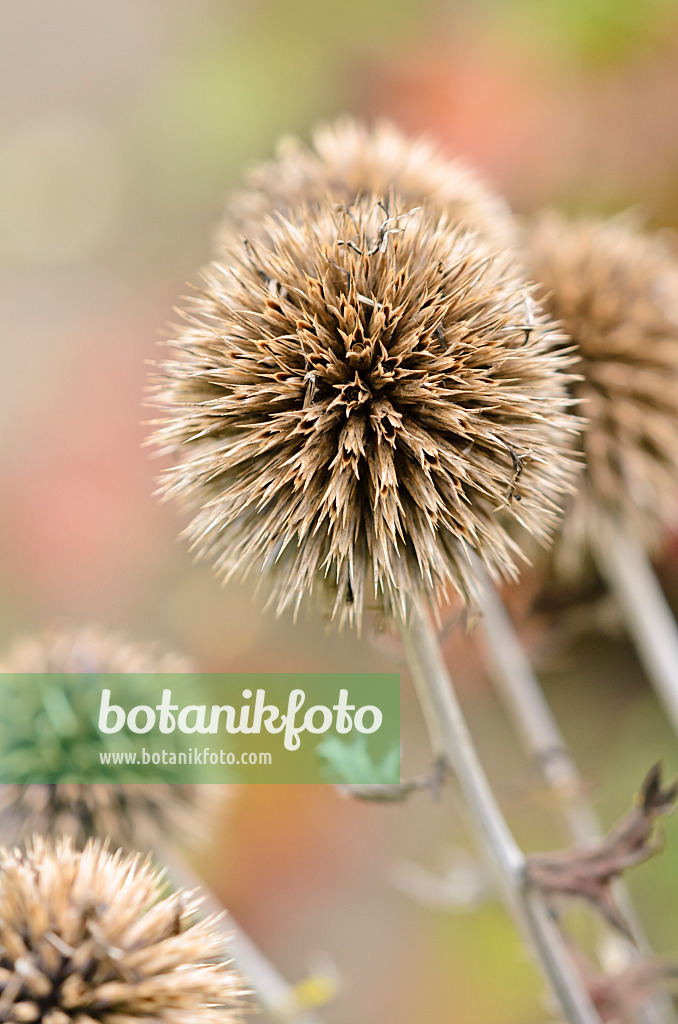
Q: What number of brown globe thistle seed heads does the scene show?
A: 5